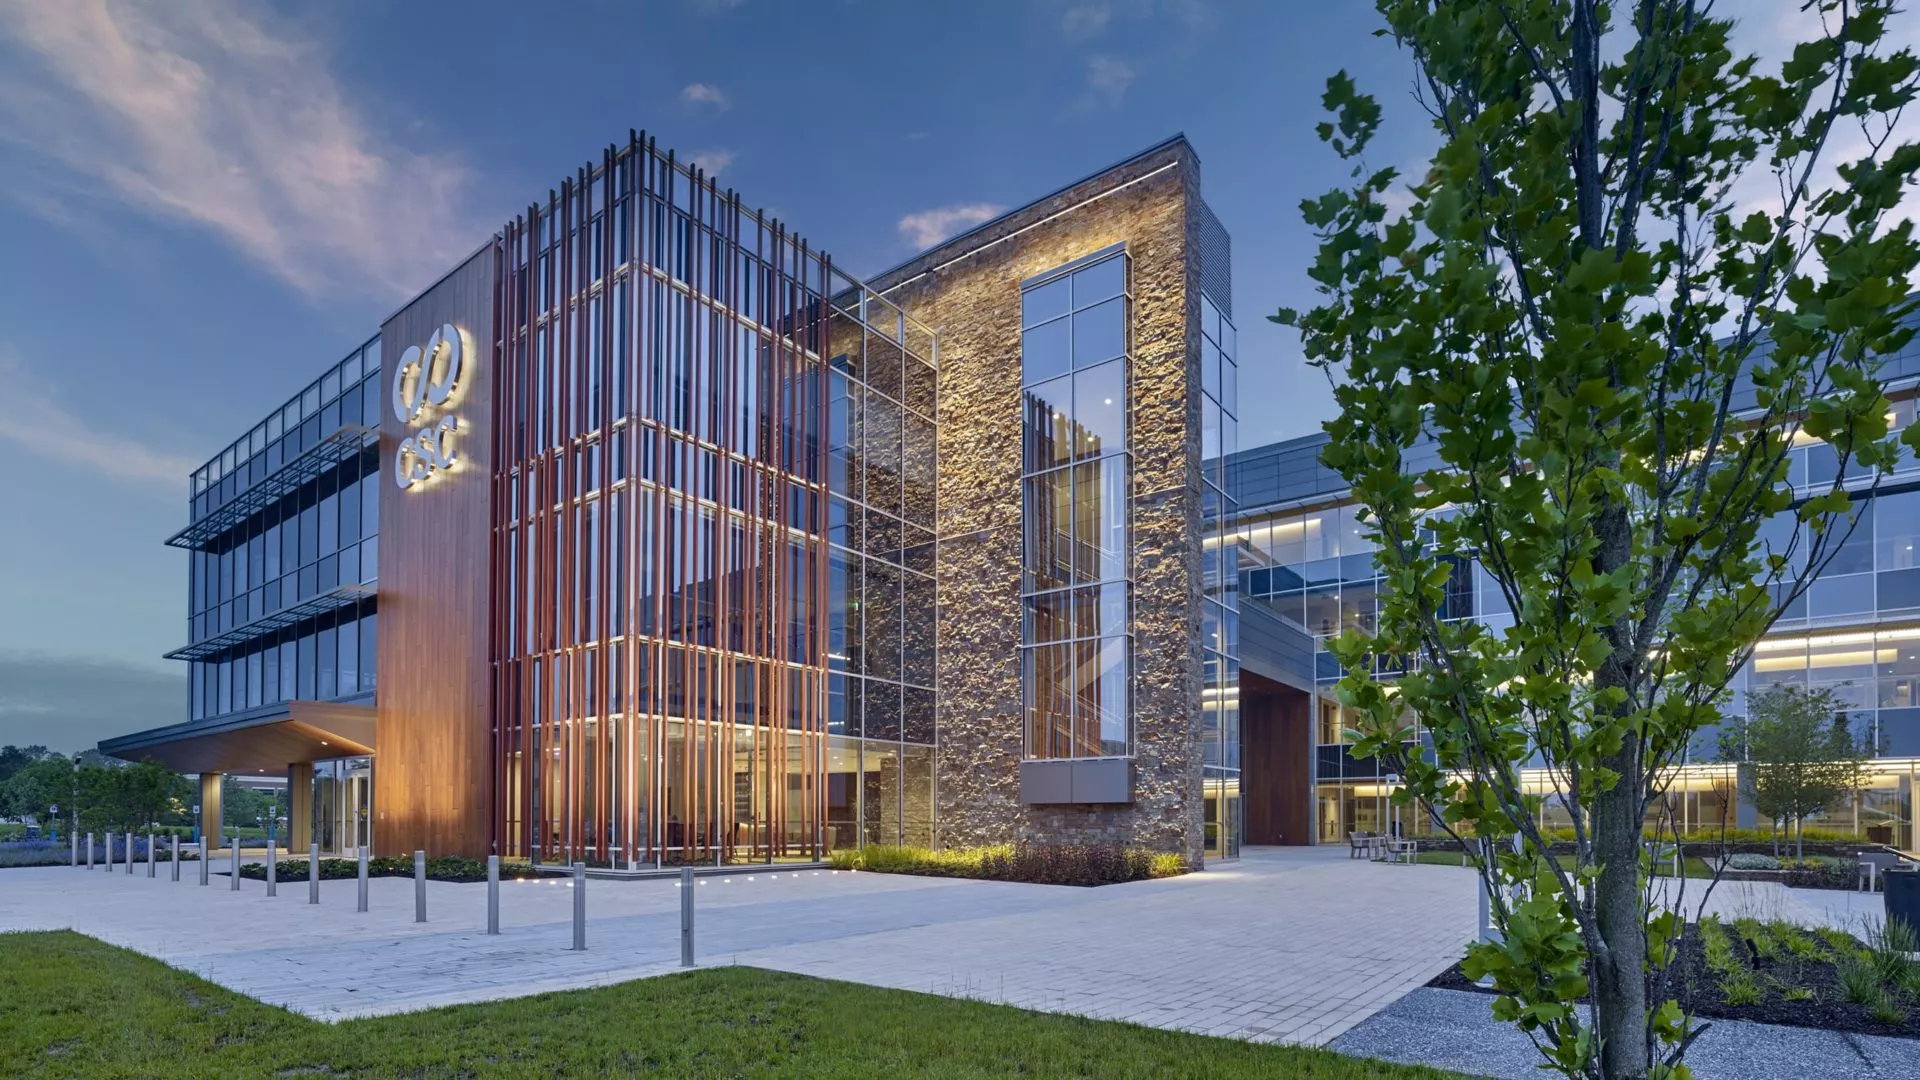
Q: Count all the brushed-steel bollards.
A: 15